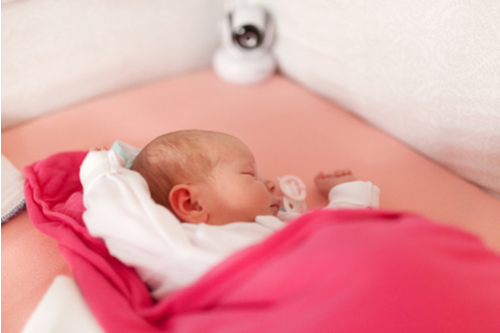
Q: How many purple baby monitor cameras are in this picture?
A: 0